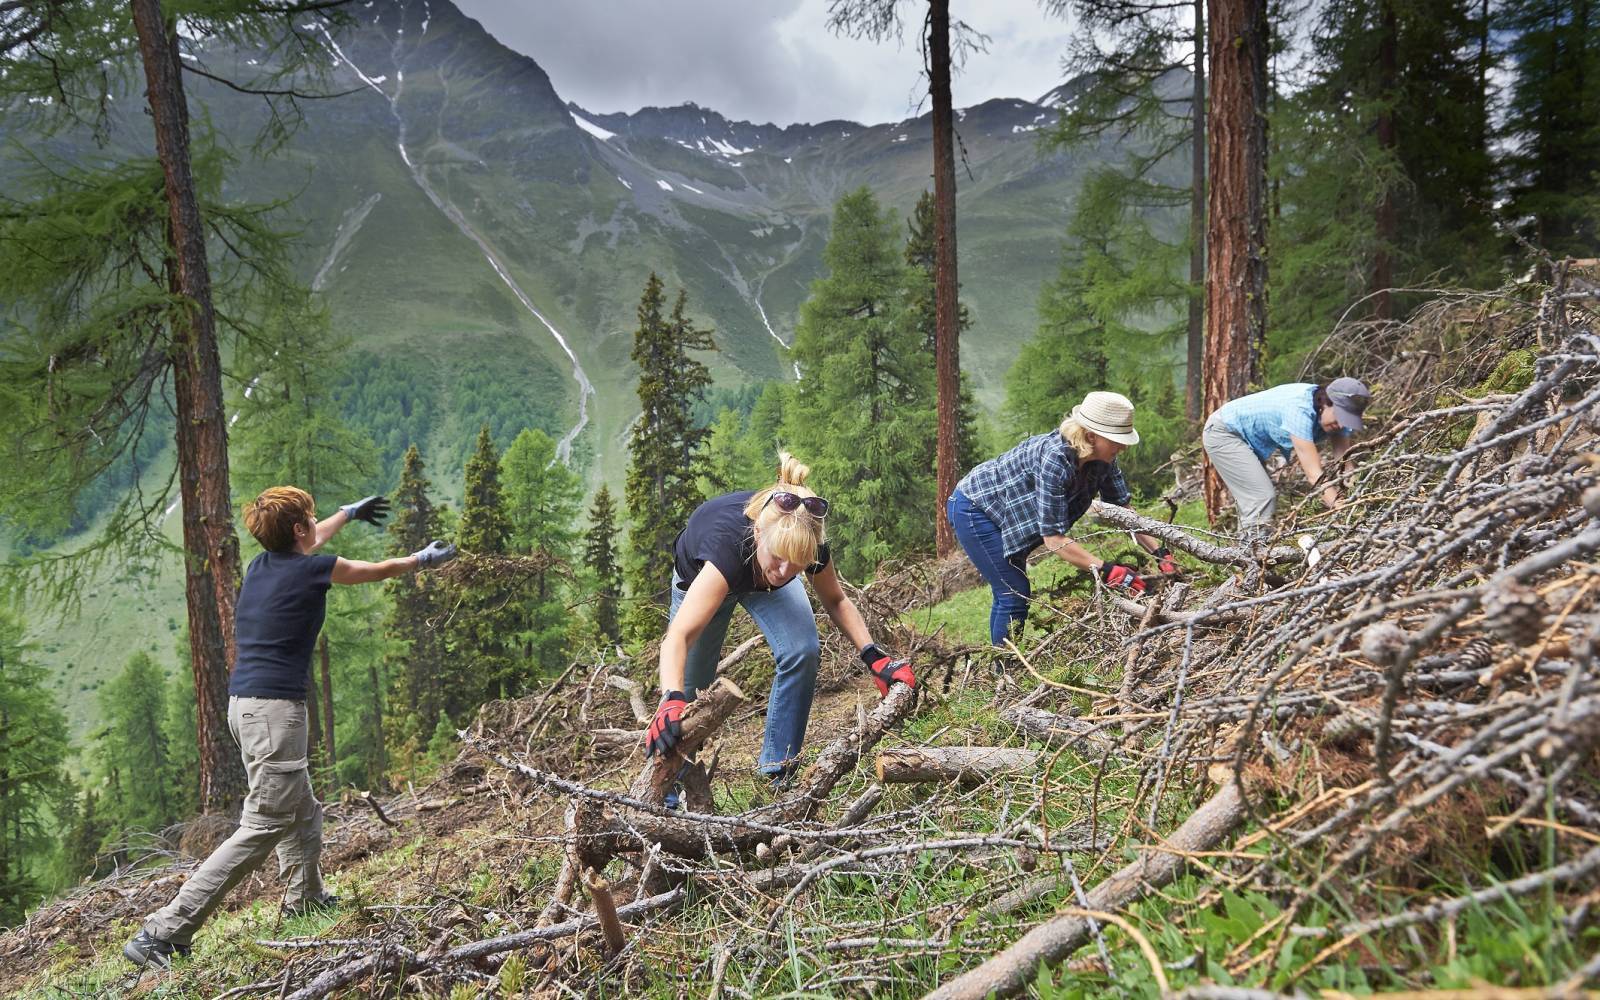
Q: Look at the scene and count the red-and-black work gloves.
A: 4